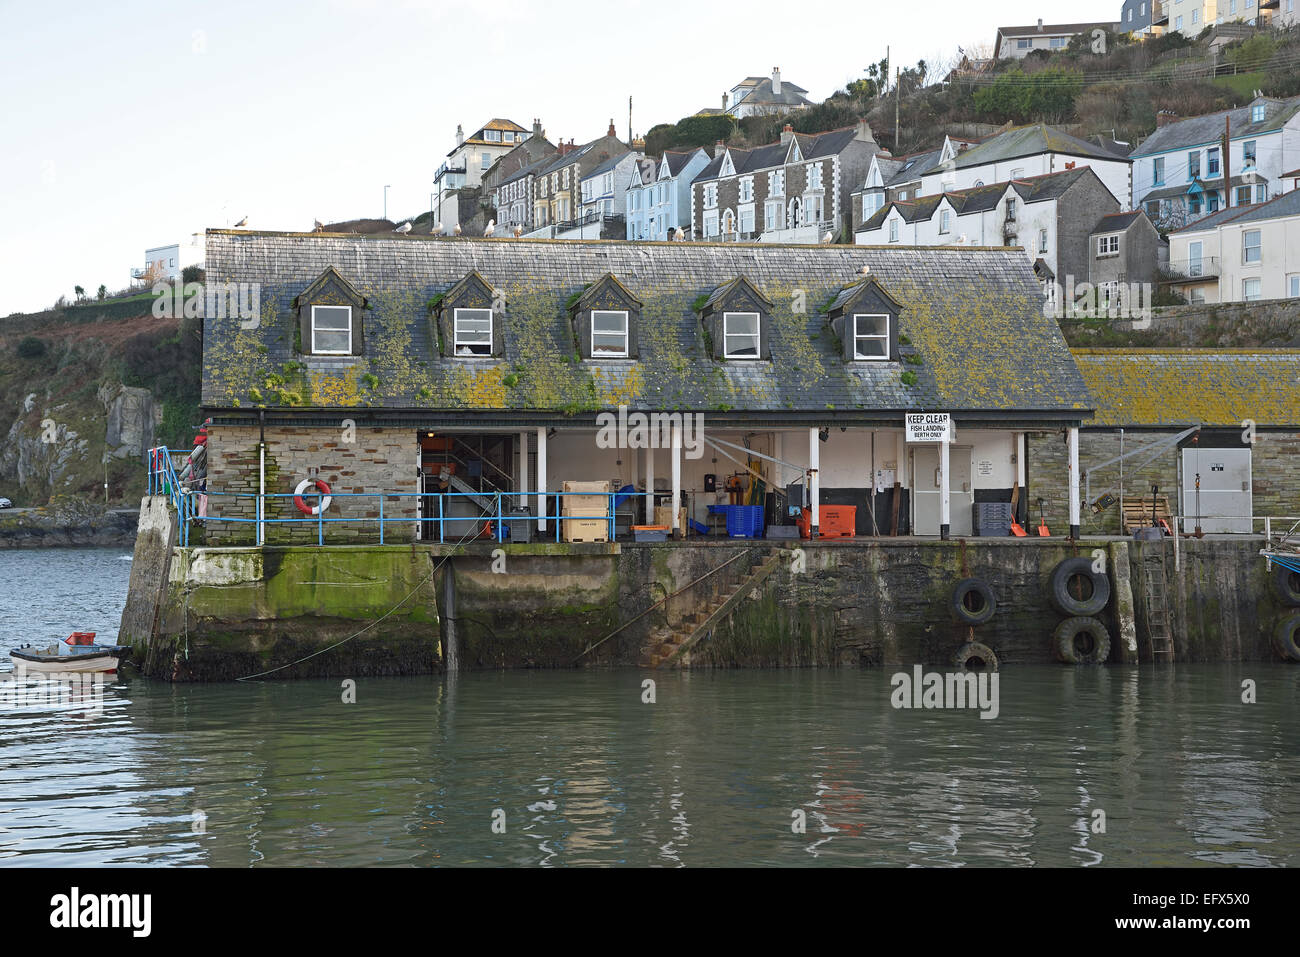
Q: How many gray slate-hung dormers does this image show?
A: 5